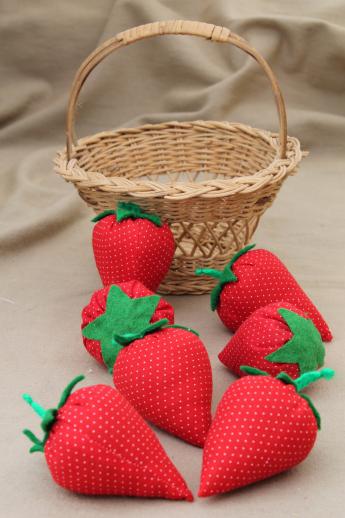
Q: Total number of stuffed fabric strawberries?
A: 7